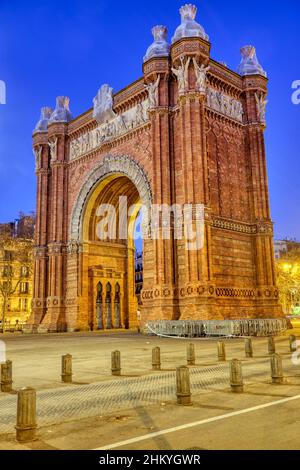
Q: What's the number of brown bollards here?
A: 13